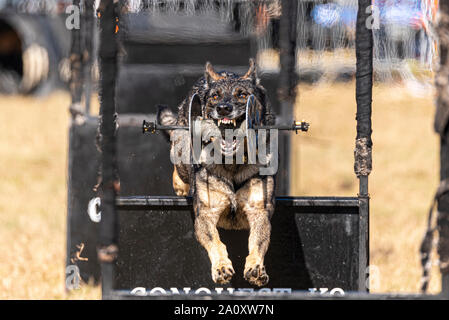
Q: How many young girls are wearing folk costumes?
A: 0